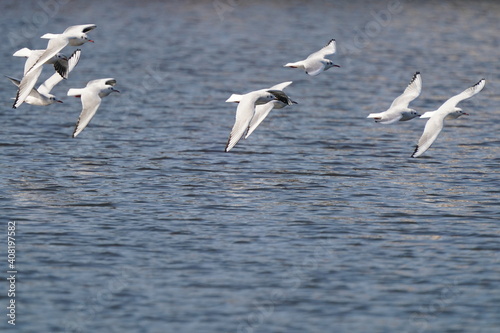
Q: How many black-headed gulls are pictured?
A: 9